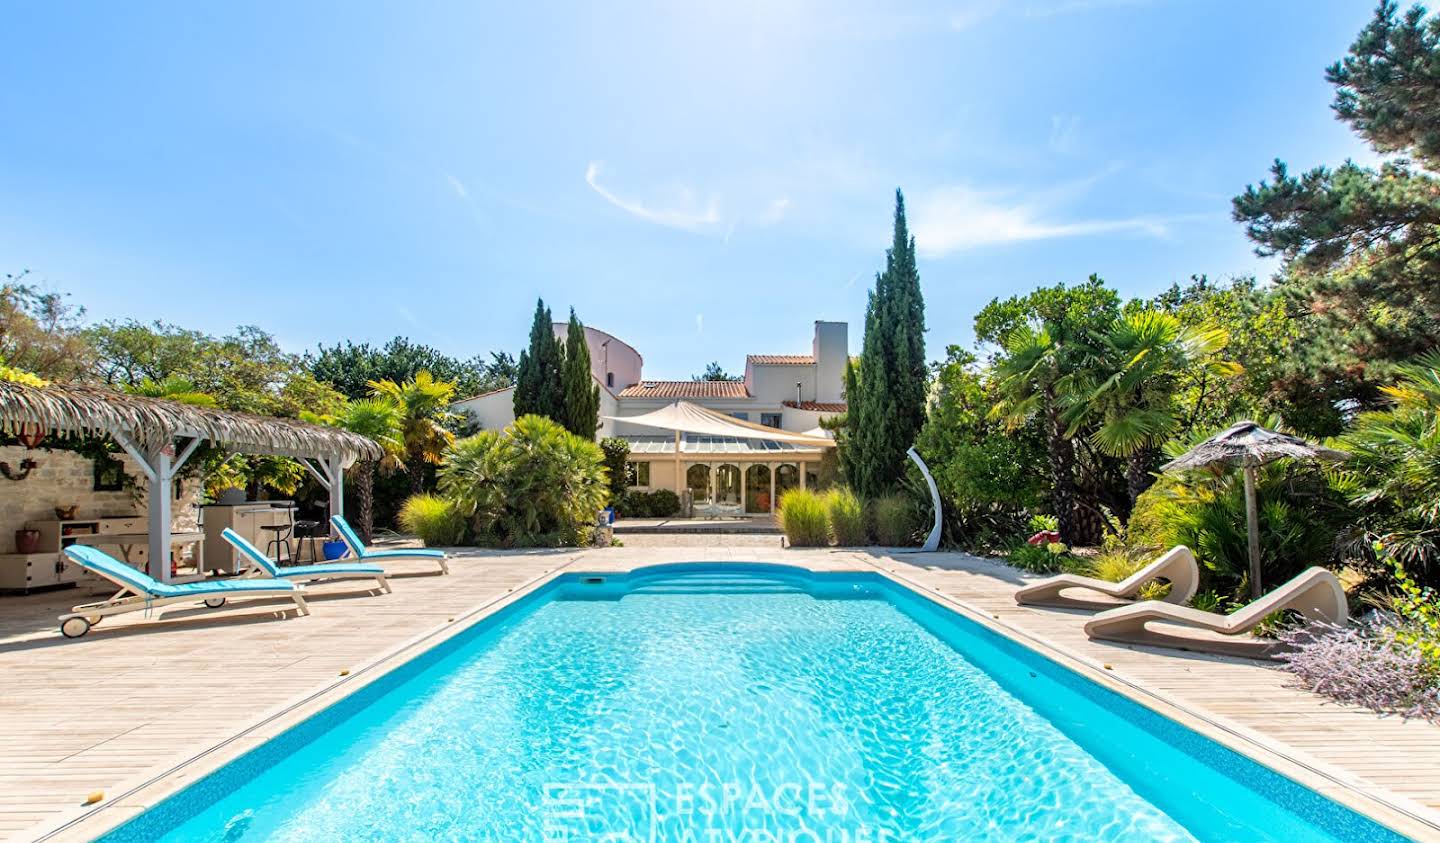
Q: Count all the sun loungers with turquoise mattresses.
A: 3